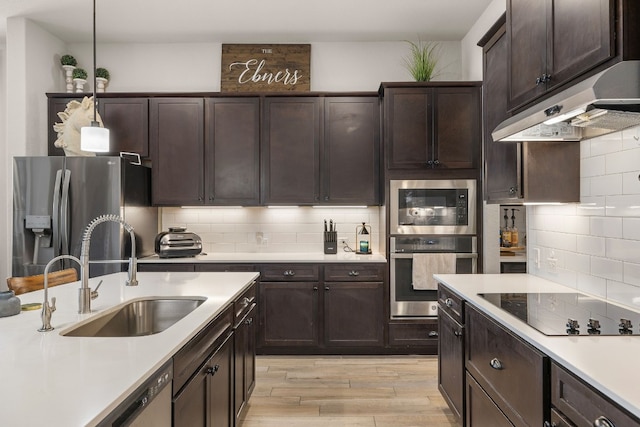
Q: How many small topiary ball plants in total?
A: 3